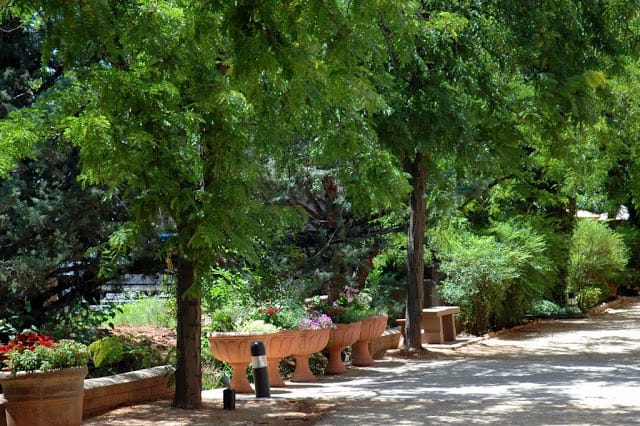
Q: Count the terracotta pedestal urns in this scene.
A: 5